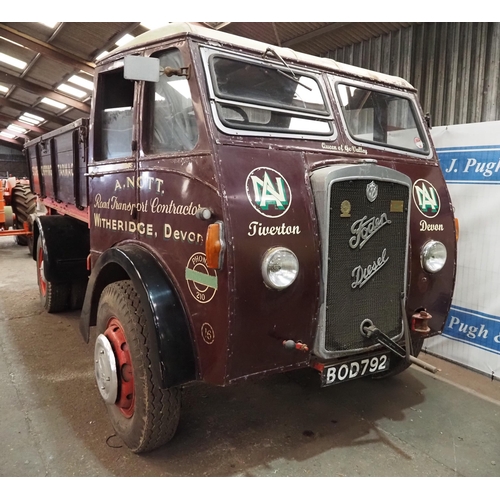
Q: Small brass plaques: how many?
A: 2